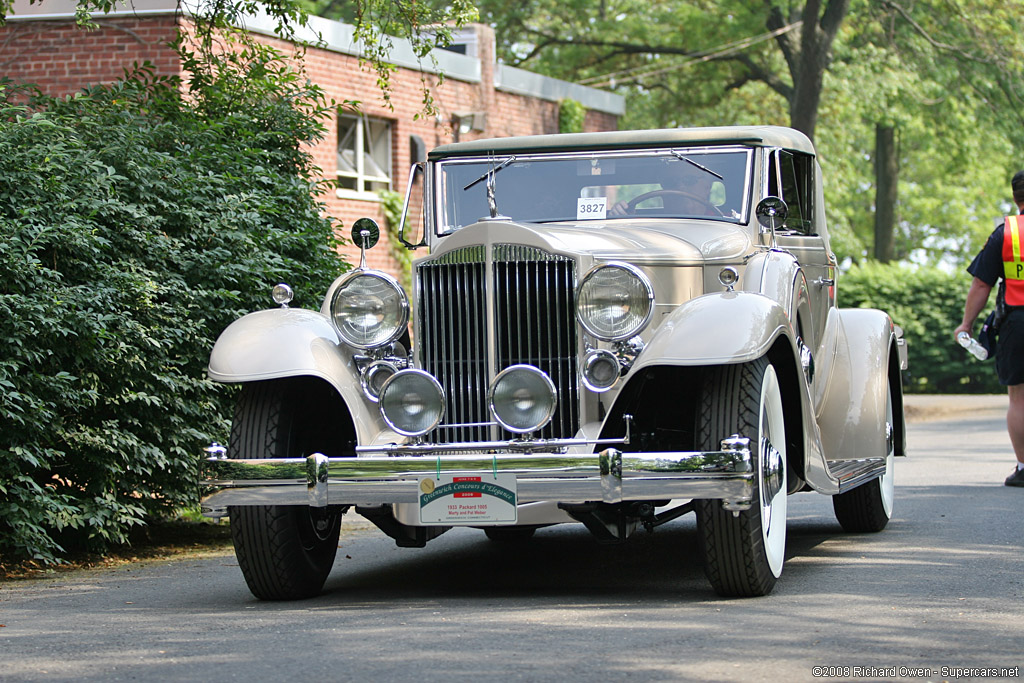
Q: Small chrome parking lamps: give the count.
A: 2